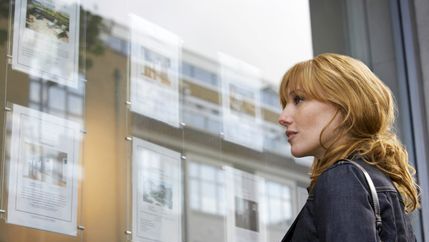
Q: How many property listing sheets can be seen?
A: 6